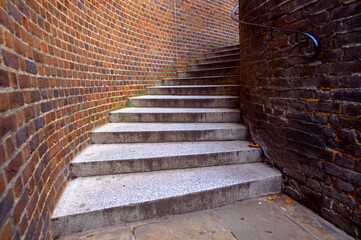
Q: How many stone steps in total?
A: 12